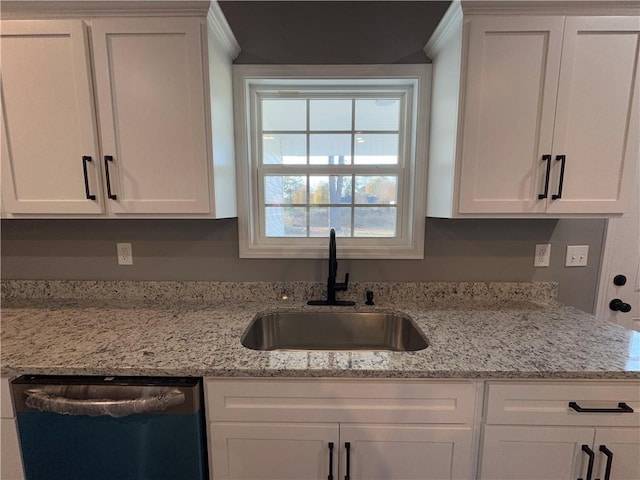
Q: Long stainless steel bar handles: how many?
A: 1